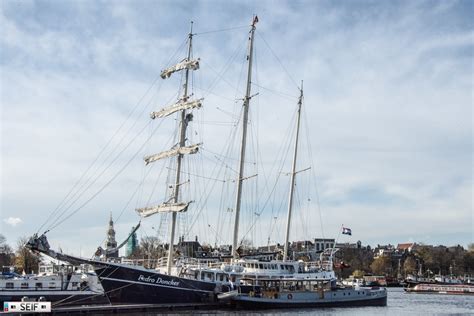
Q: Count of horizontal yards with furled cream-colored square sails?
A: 4